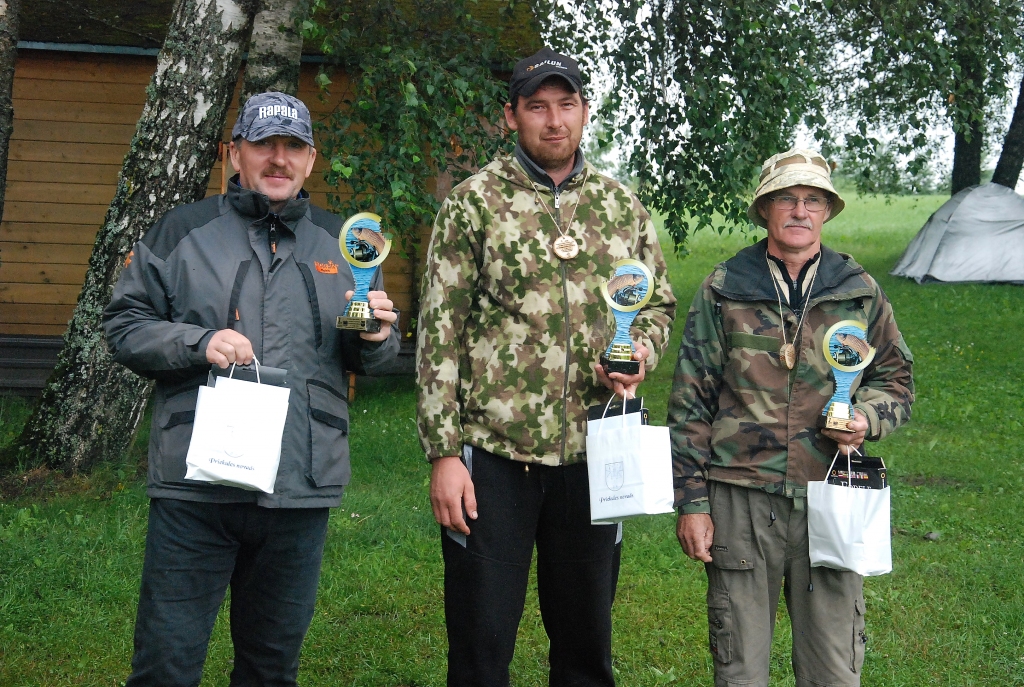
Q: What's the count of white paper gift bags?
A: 3